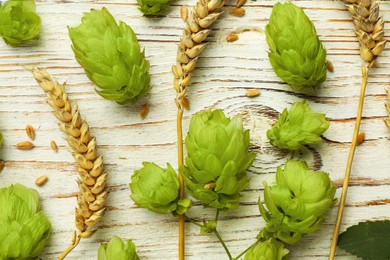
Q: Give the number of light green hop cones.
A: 11